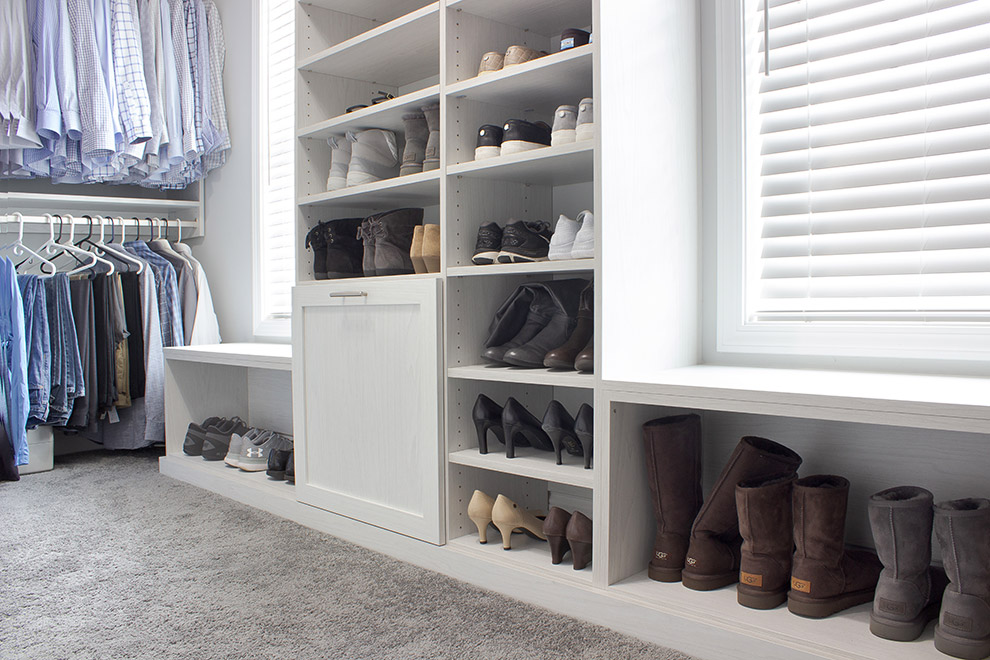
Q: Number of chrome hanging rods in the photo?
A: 1